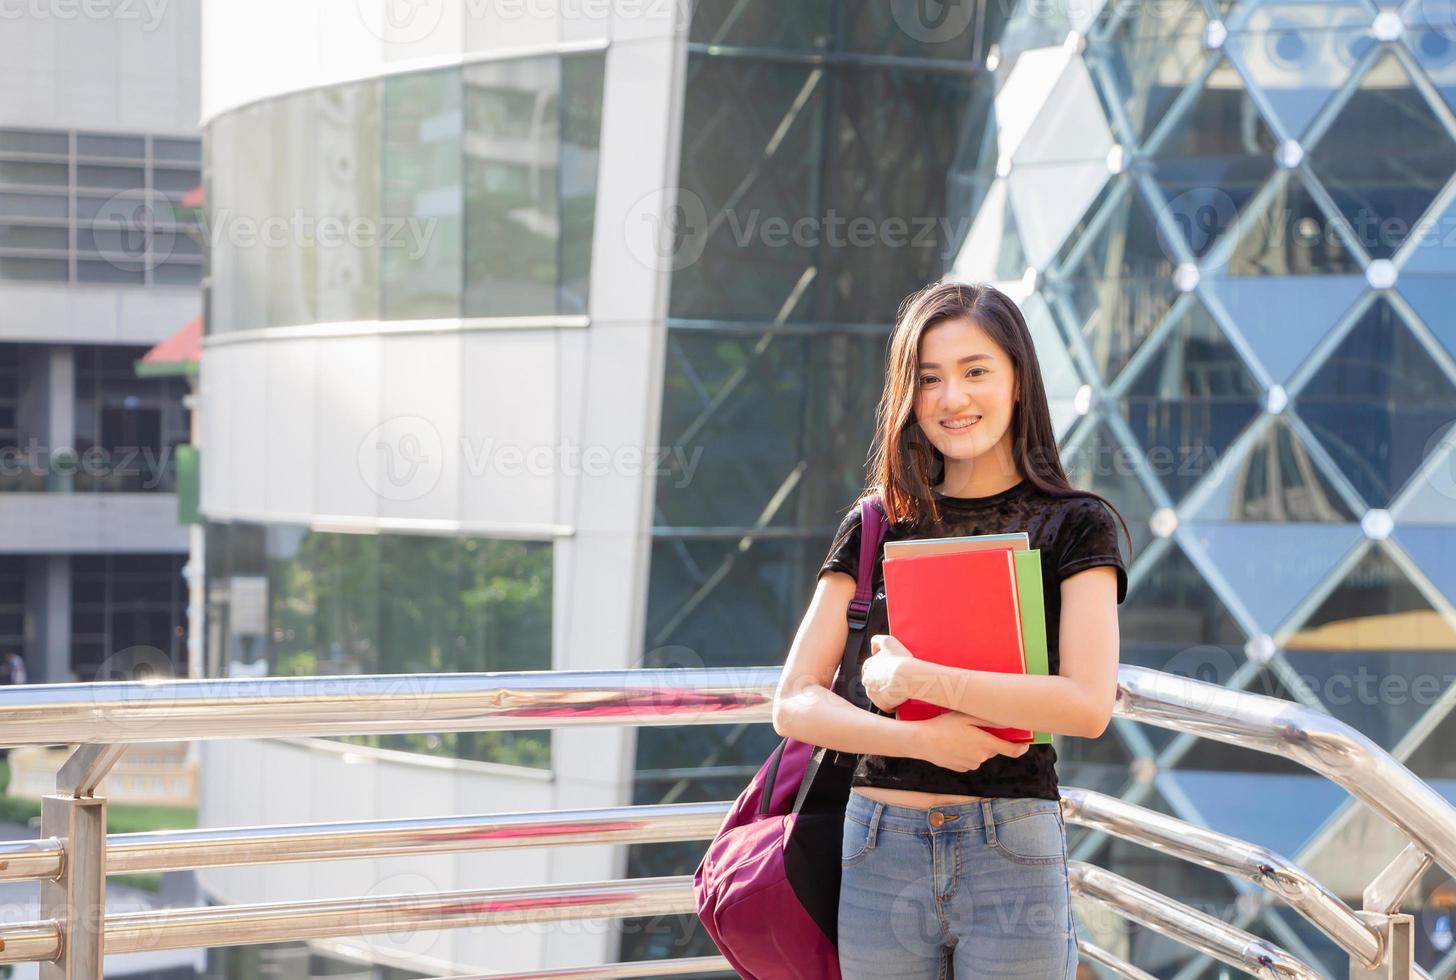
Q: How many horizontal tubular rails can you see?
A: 4